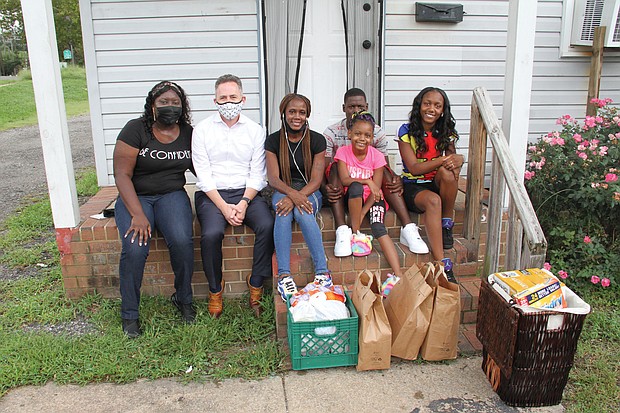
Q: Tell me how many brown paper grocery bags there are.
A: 3